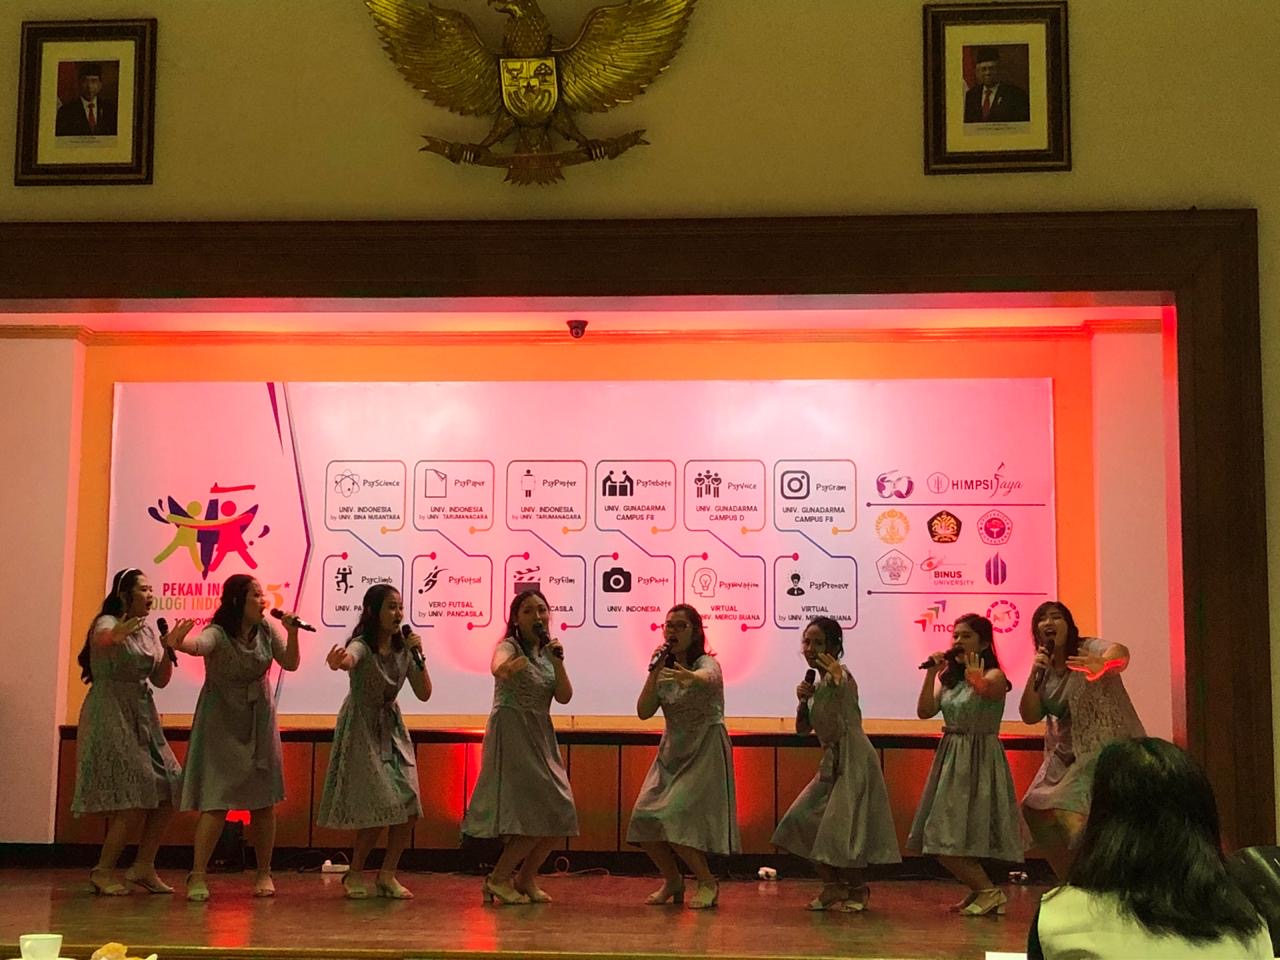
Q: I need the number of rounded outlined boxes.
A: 12